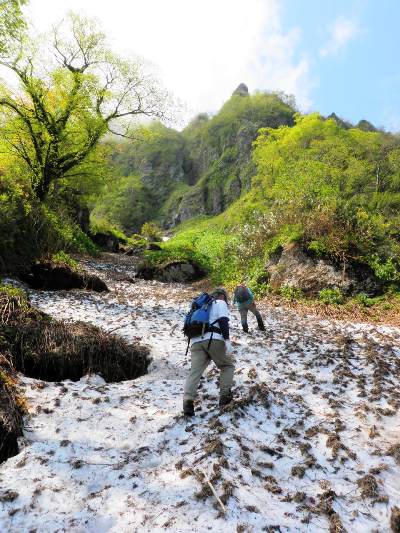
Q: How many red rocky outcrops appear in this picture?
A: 0